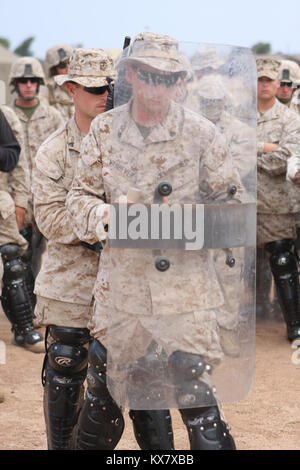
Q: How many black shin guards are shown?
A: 6